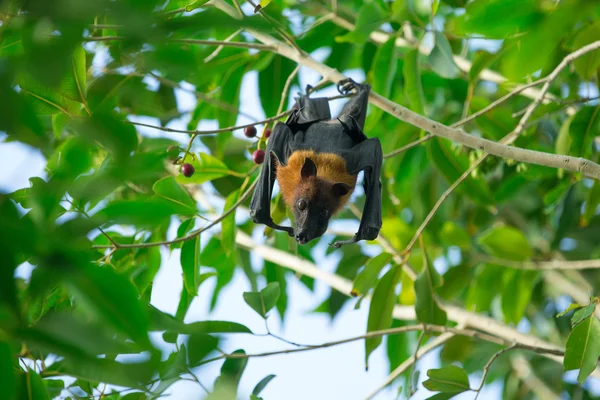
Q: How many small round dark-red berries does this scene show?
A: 4